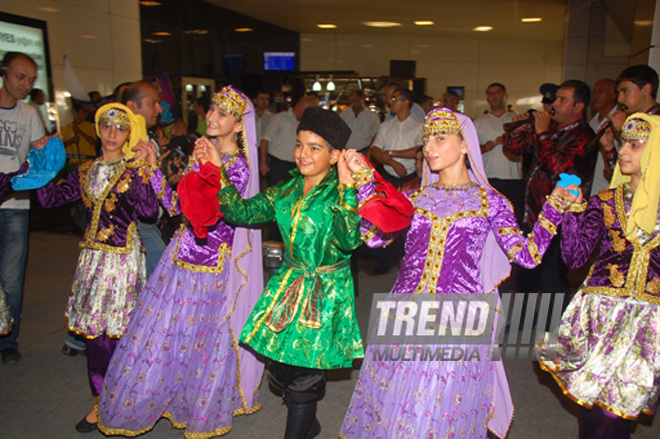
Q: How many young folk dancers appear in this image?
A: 5